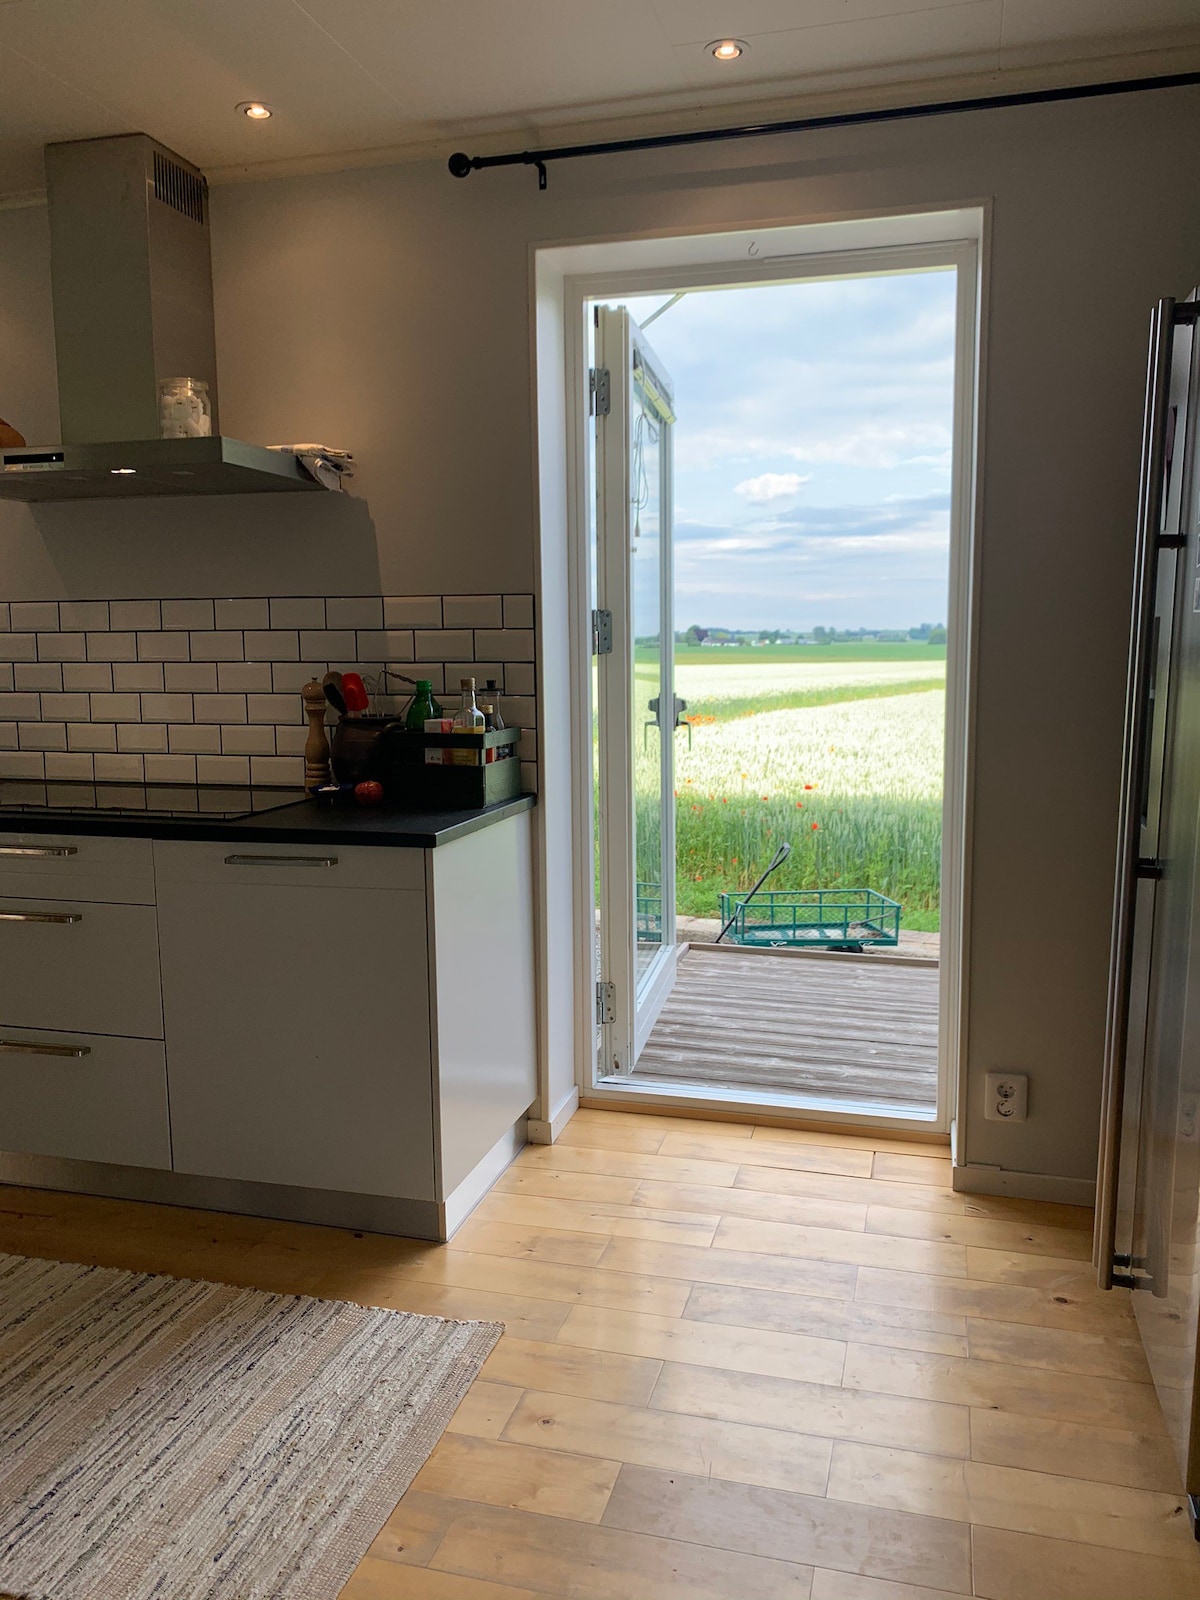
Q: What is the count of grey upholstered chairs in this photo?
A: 0